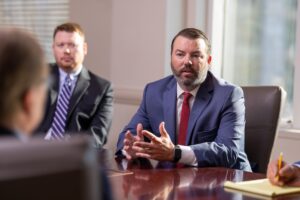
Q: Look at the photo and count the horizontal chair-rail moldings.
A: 1